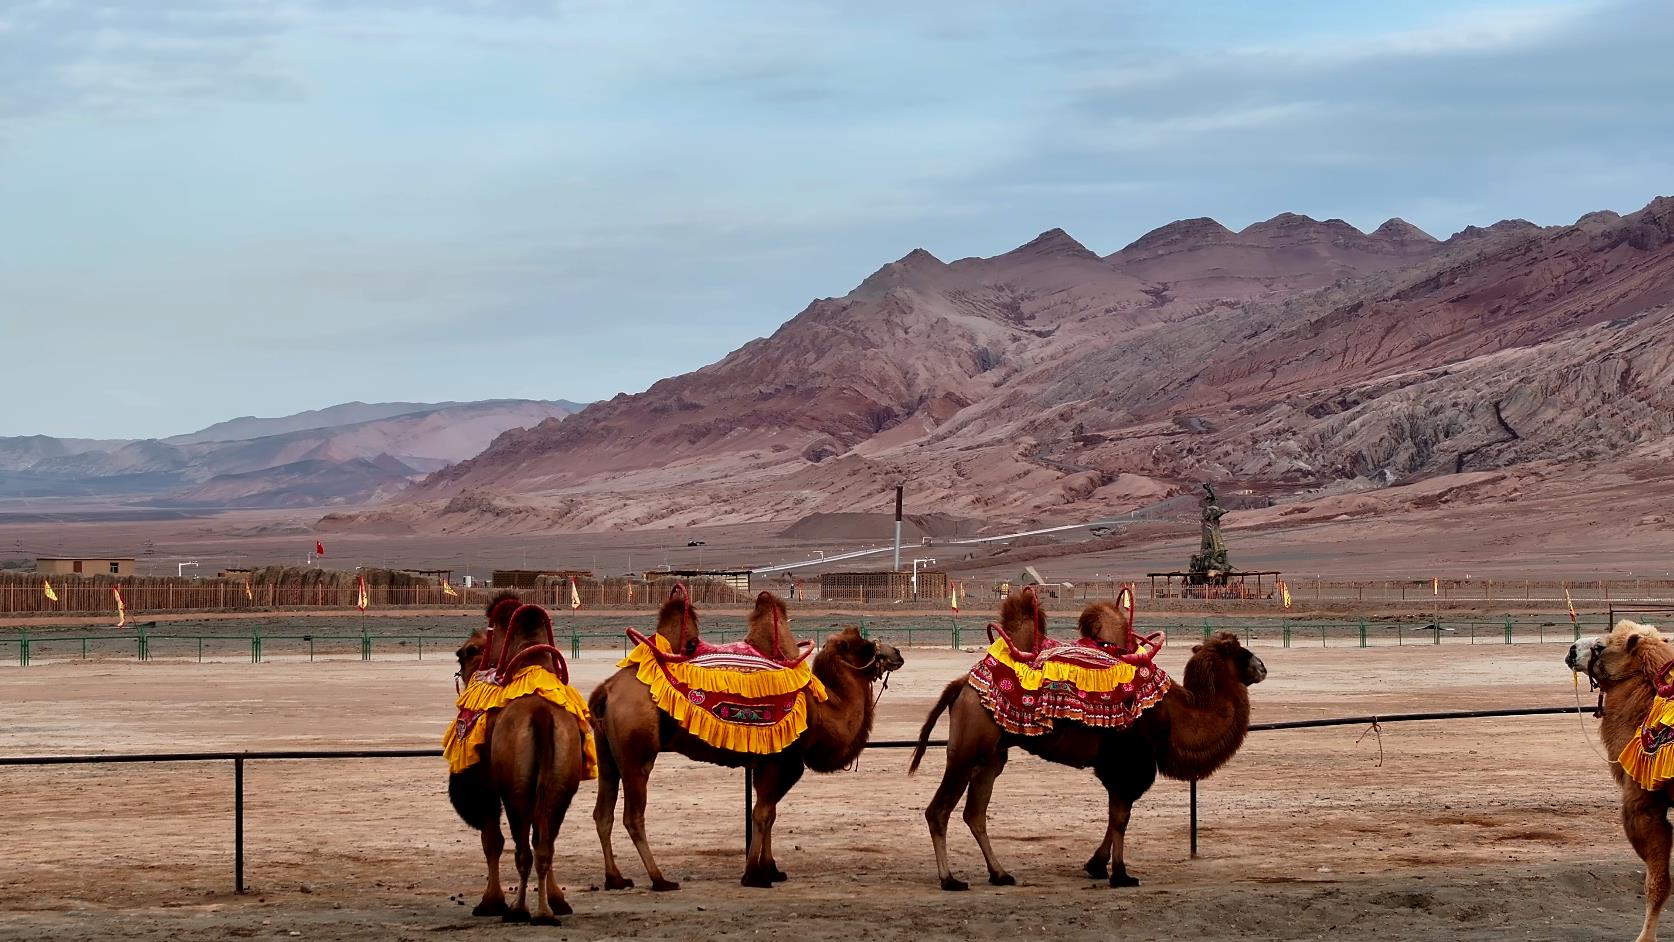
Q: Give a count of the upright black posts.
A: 3